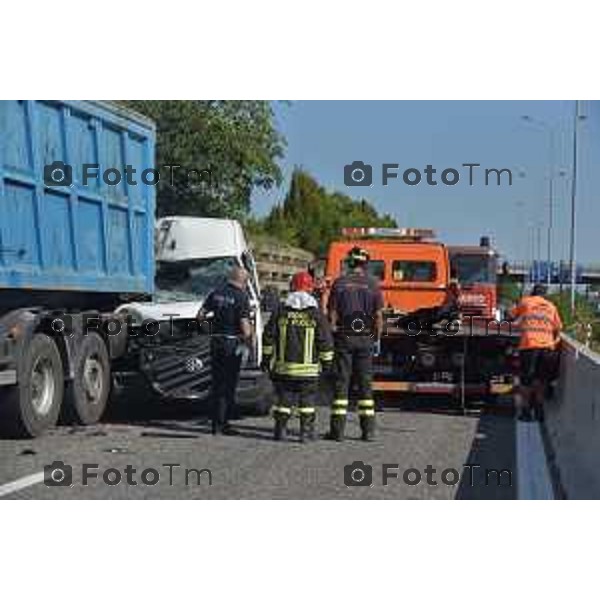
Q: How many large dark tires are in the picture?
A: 2